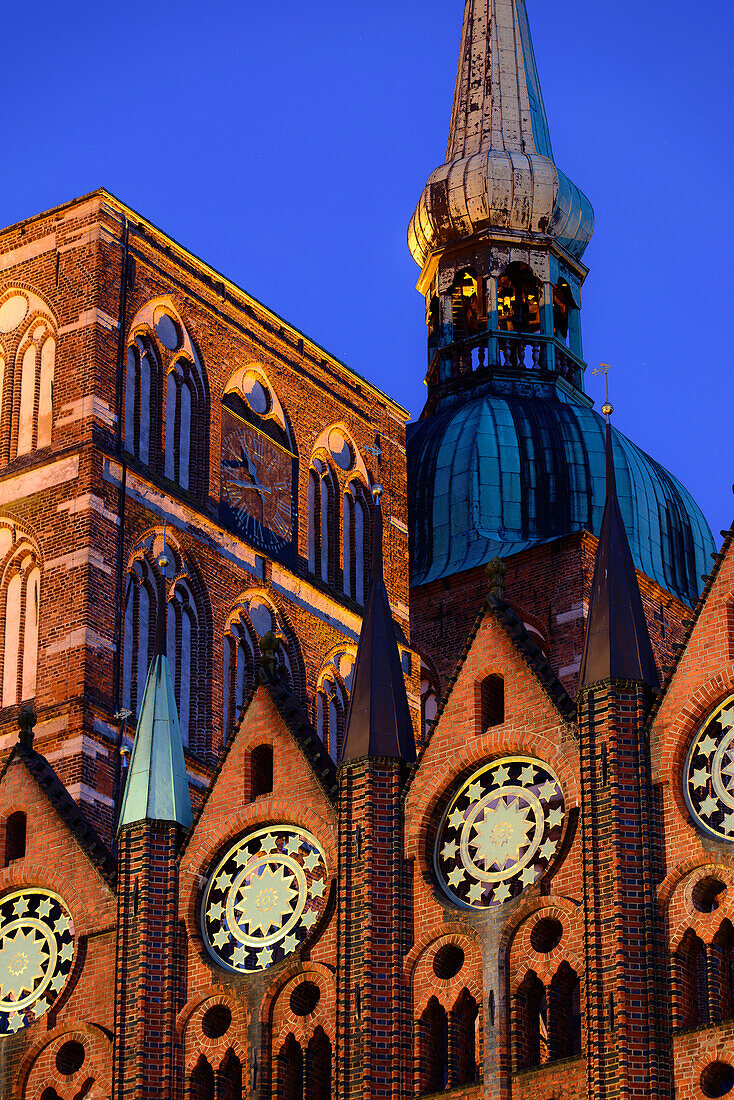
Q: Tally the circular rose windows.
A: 4